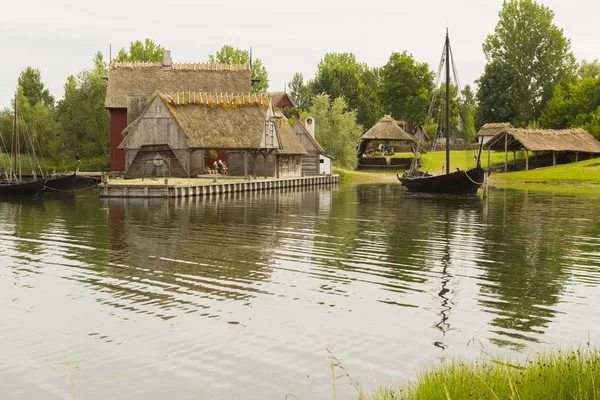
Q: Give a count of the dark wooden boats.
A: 3